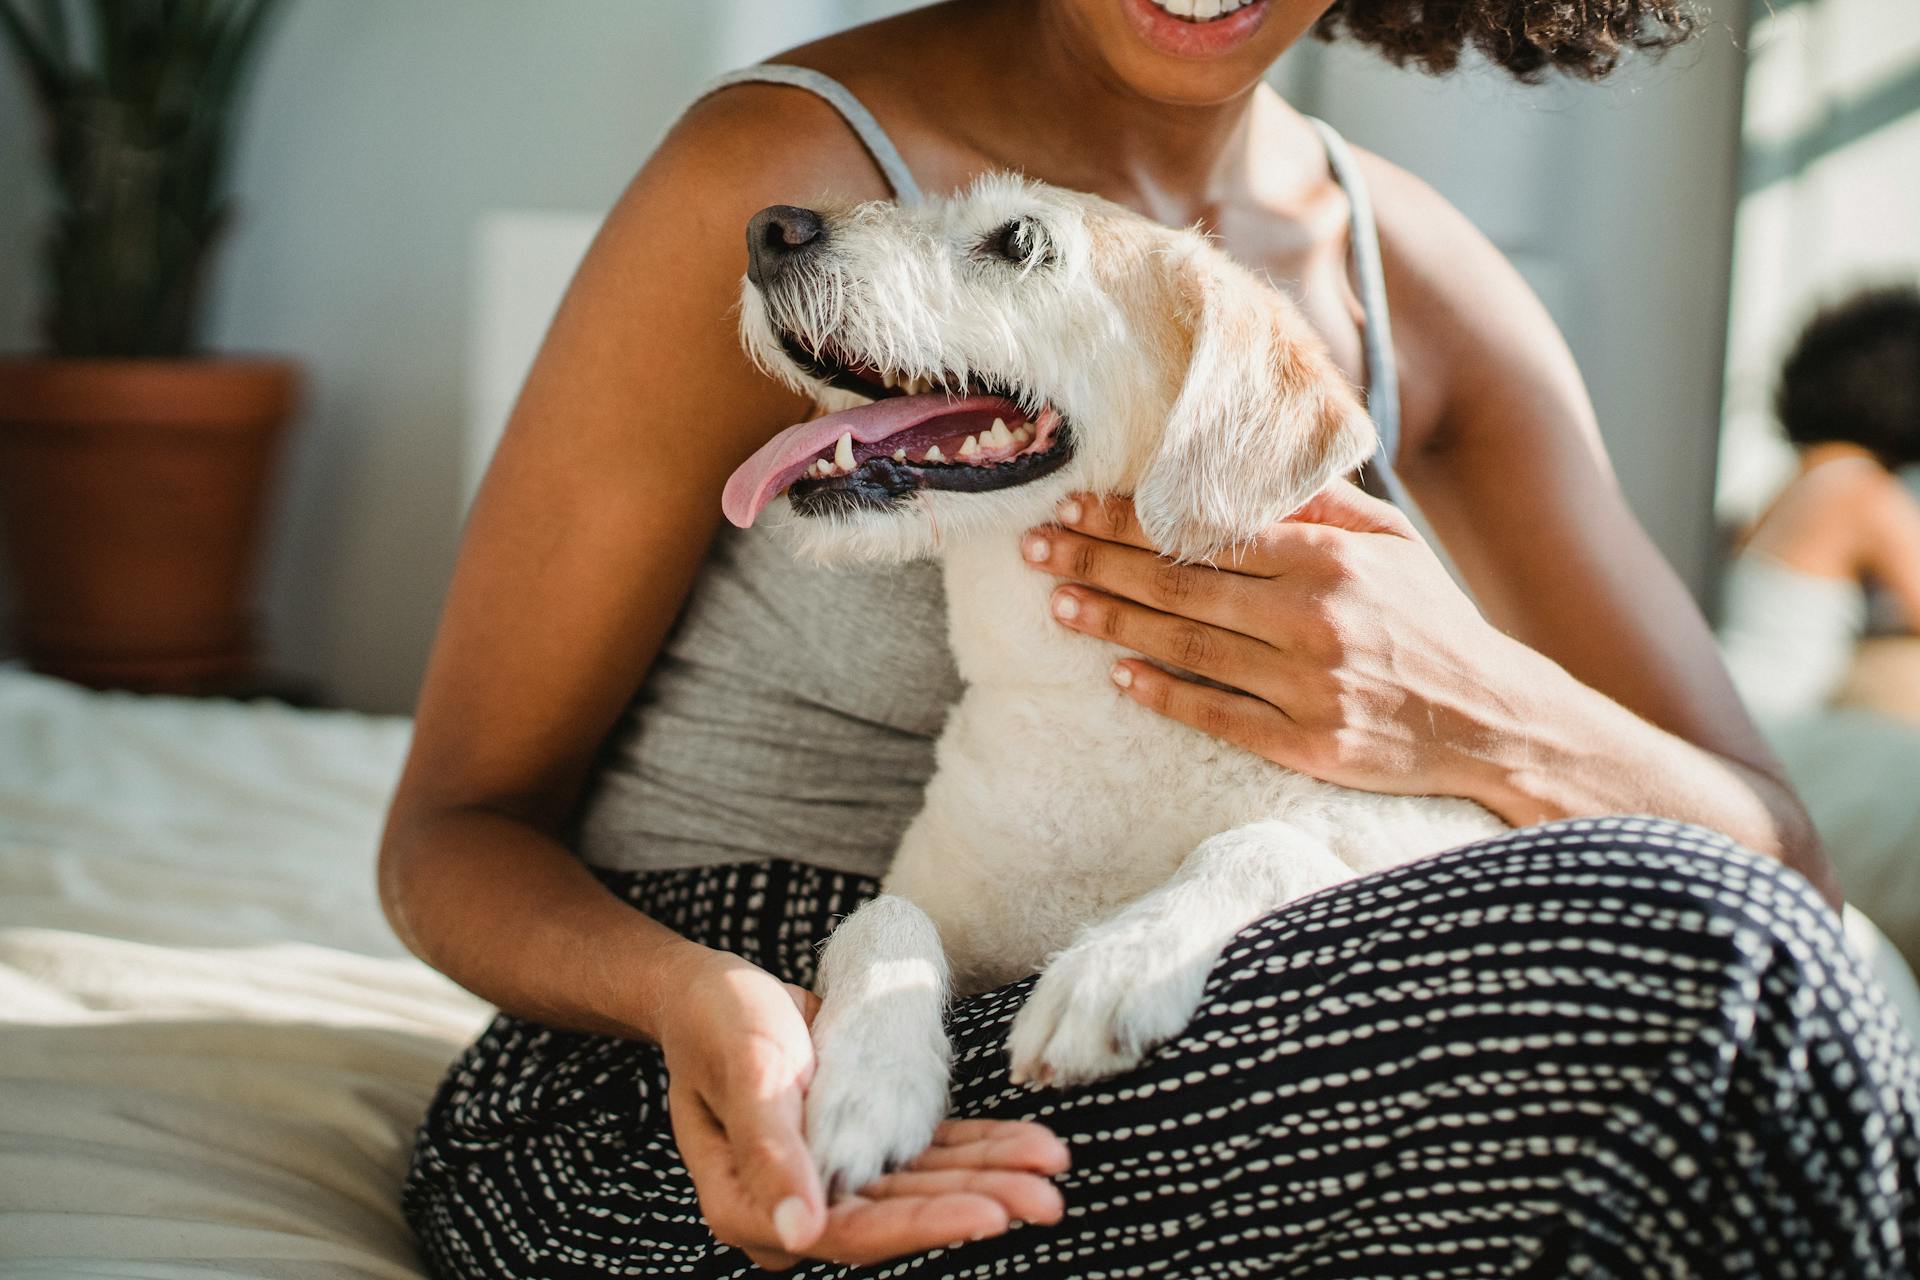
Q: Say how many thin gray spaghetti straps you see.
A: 2